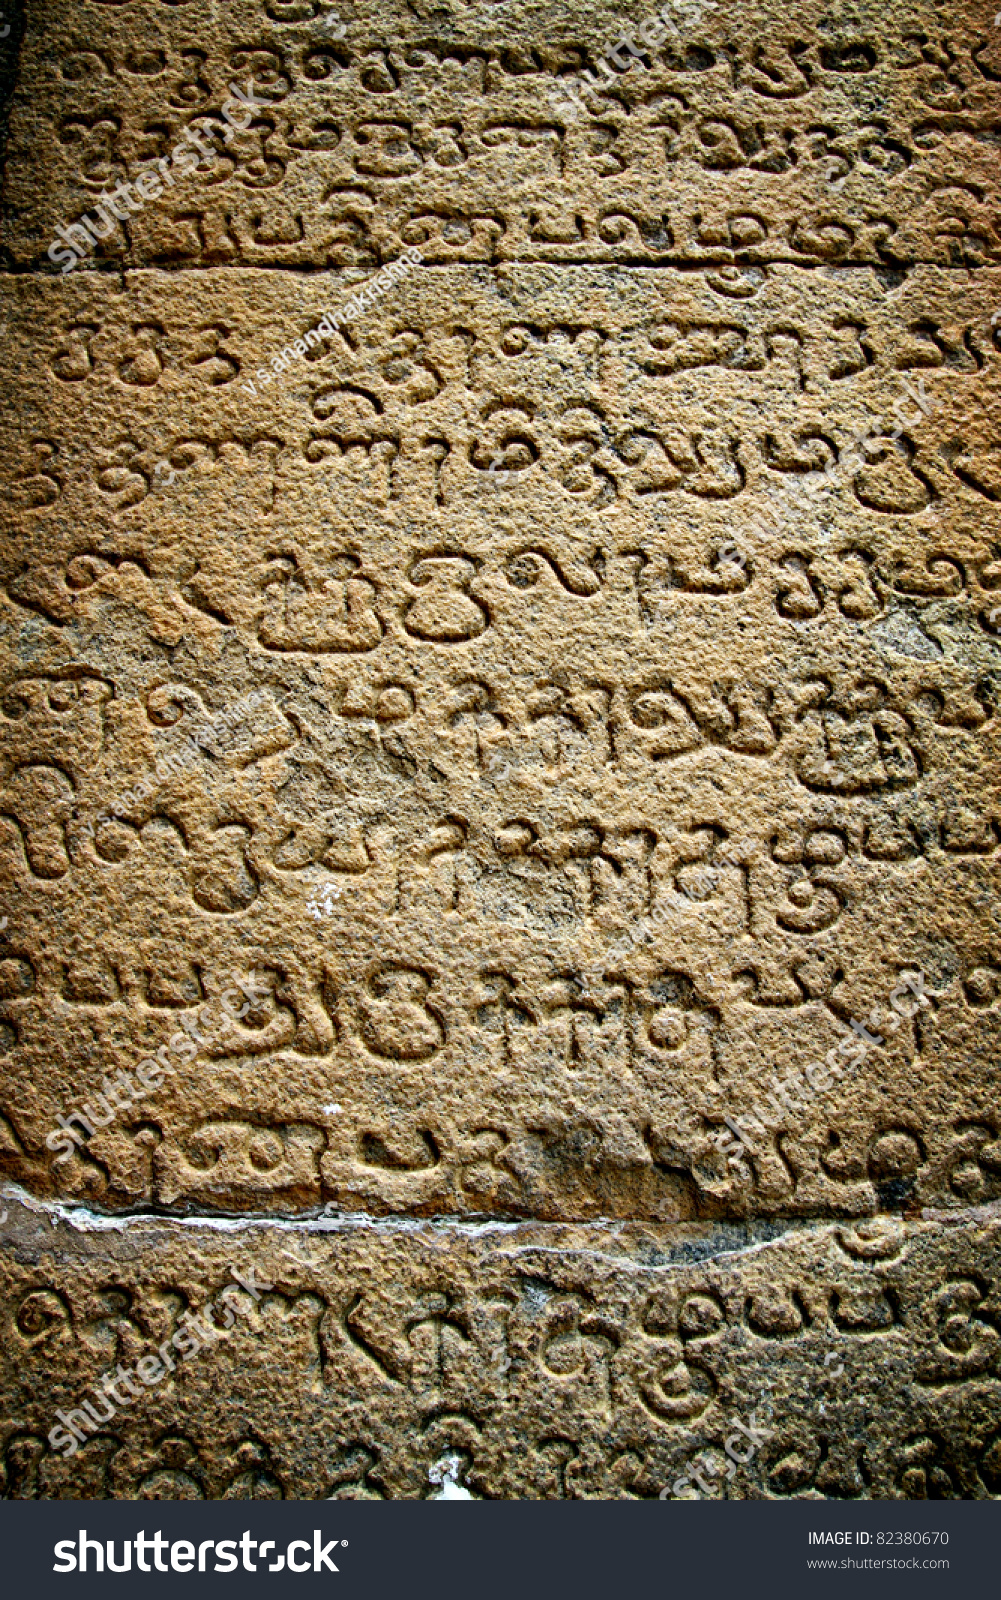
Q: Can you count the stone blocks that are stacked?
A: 3